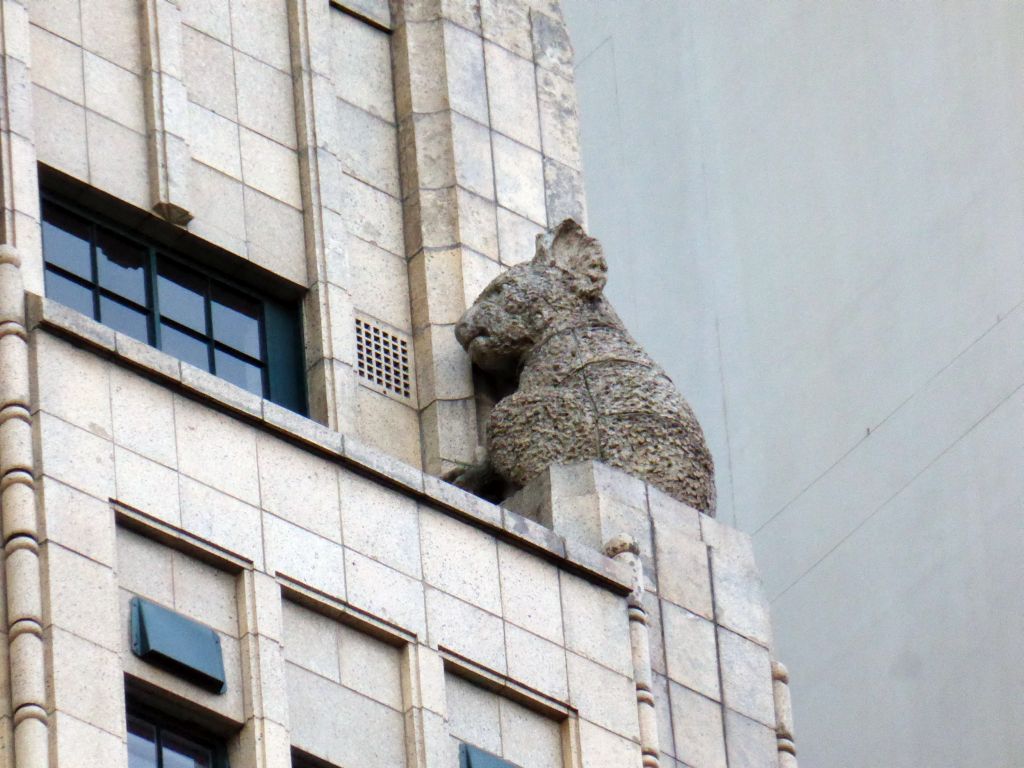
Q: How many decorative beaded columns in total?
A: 3